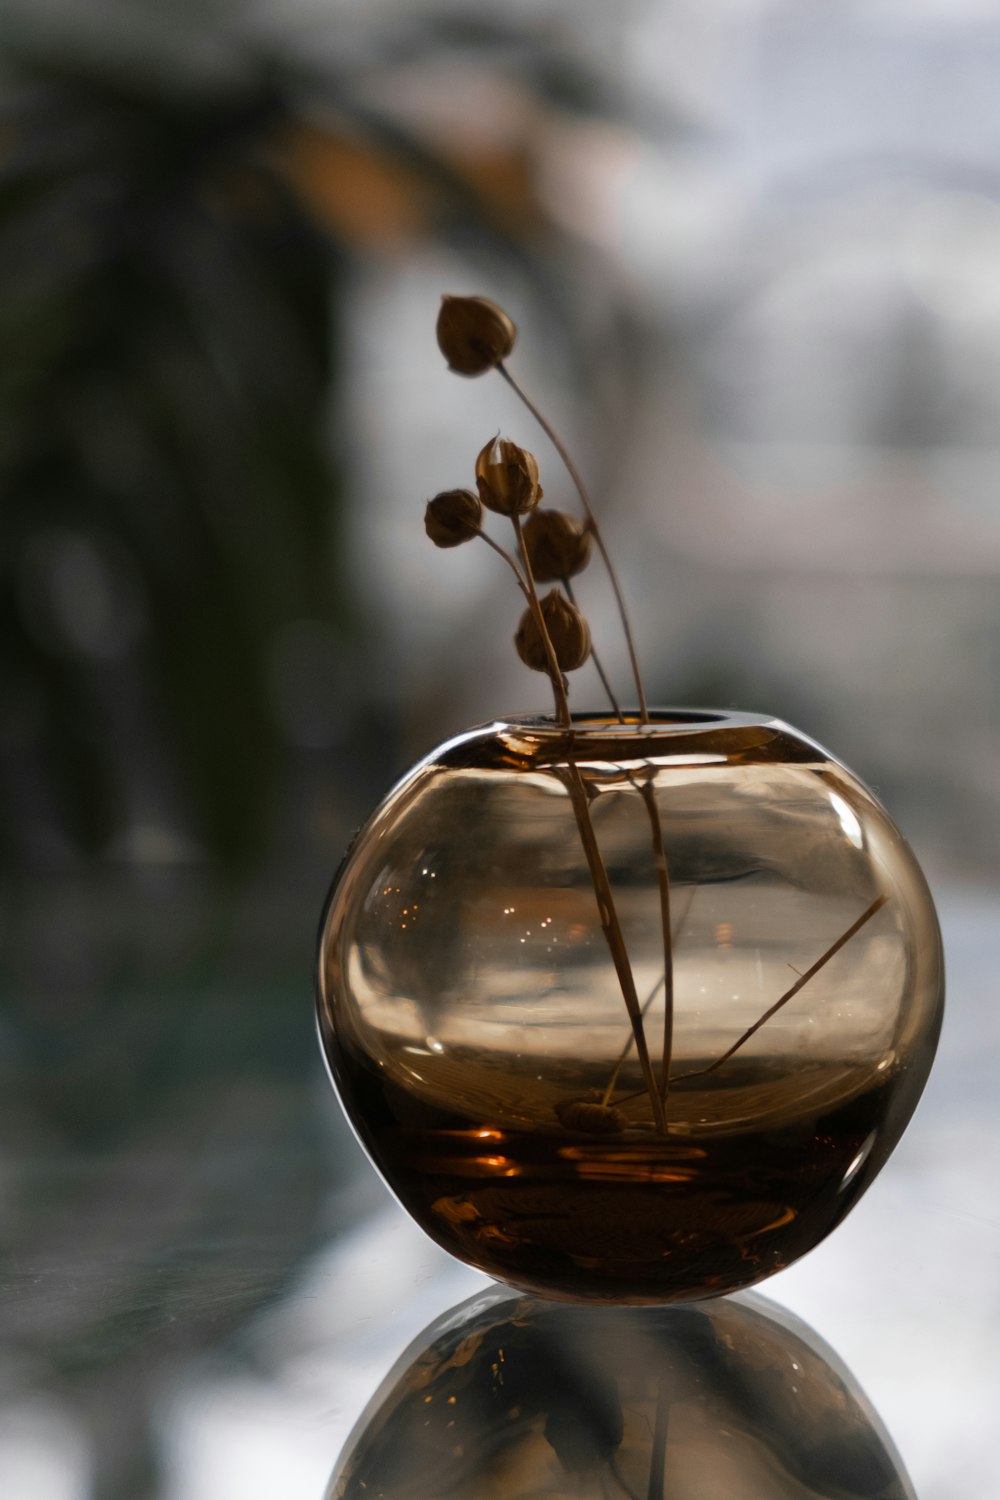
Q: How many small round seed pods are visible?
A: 5